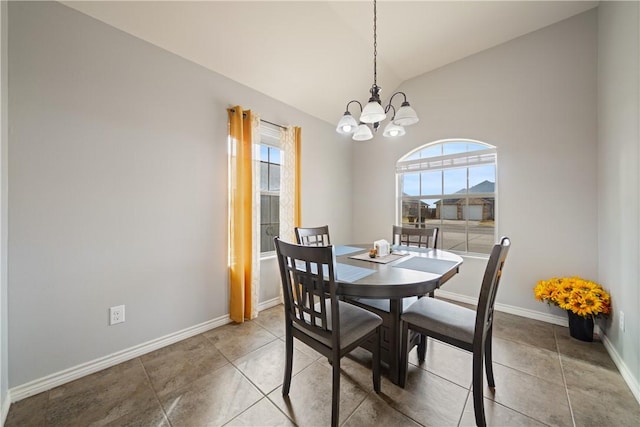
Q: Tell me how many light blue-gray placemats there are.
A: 4